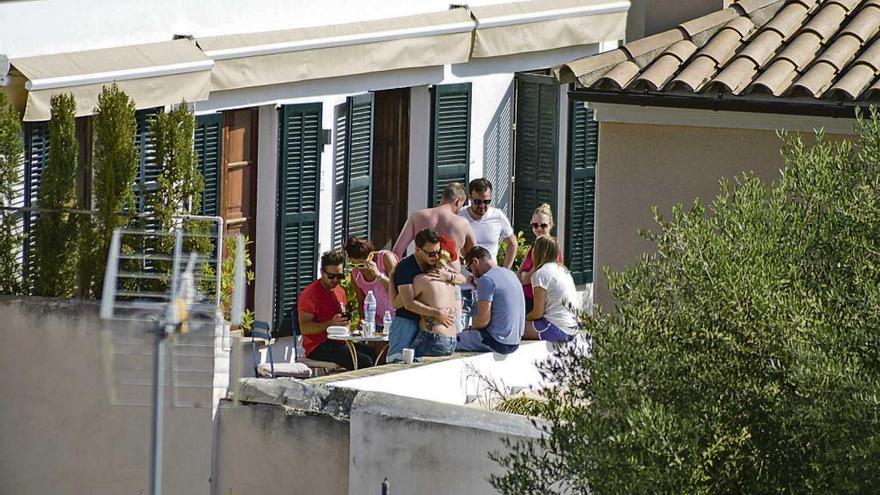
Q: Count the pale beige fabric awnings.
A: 3